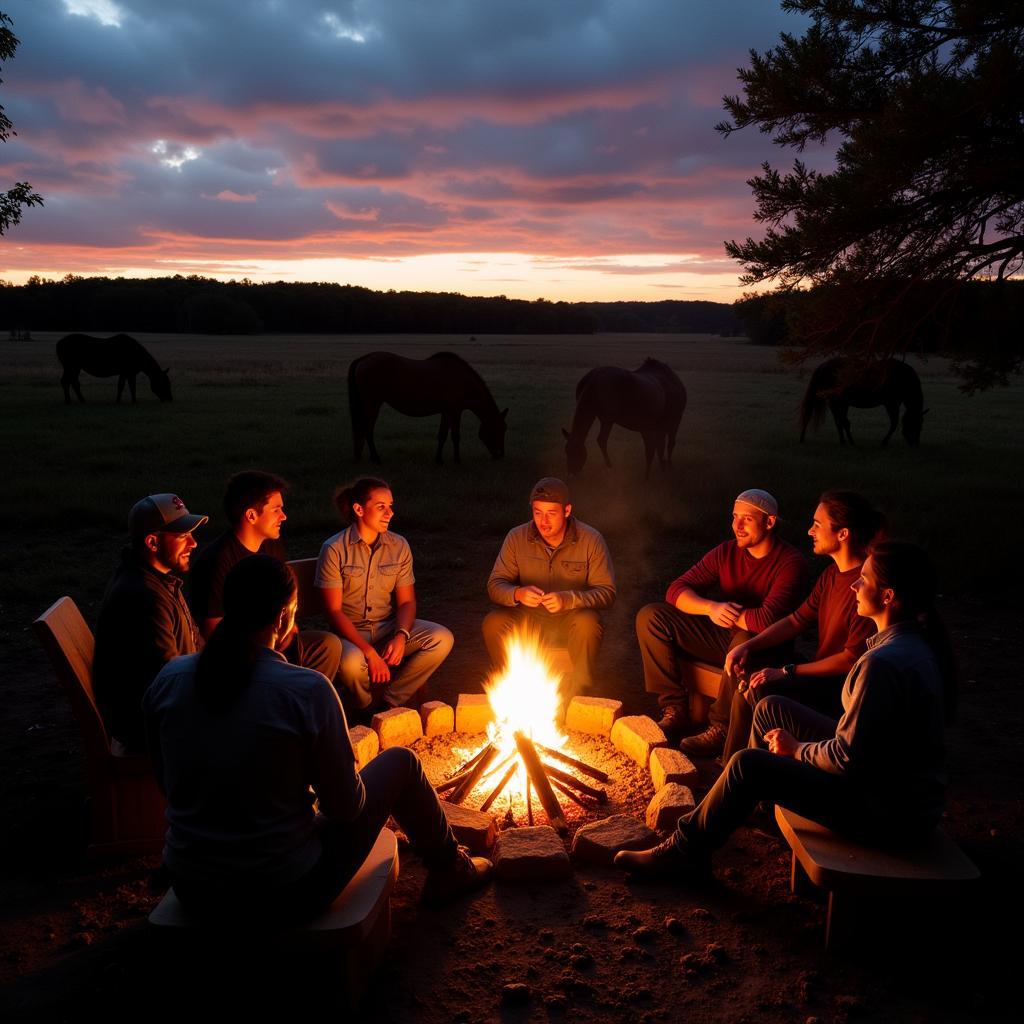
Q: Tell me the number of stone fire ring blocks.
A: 11